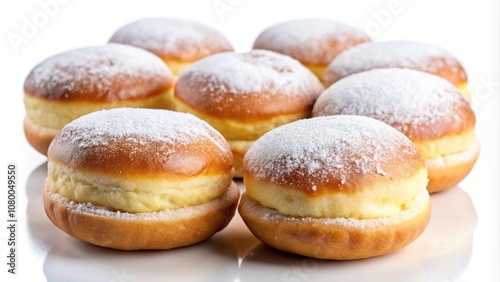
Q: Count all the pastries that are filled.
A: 8